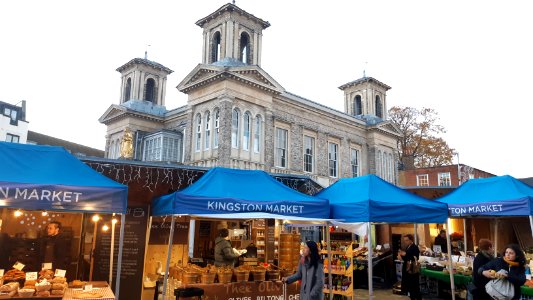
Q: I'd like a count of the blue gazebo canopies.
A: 4